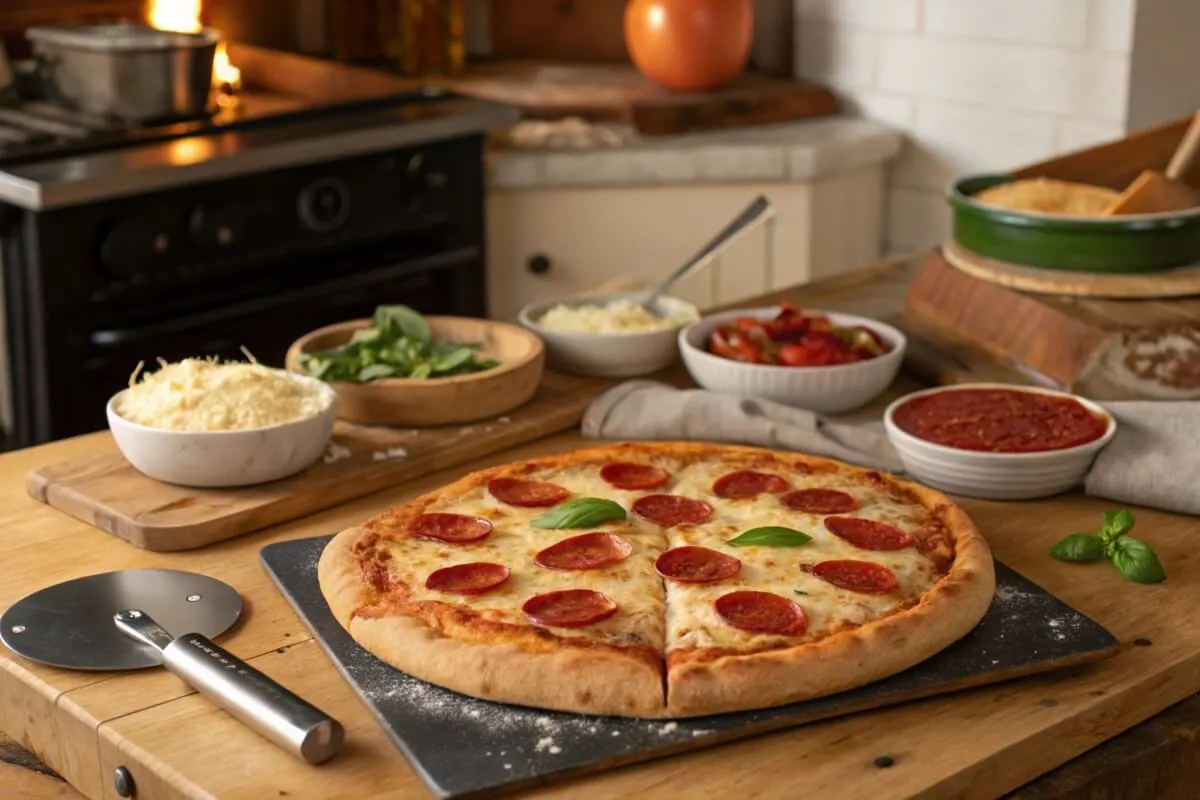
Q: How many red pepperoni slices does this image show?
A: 13